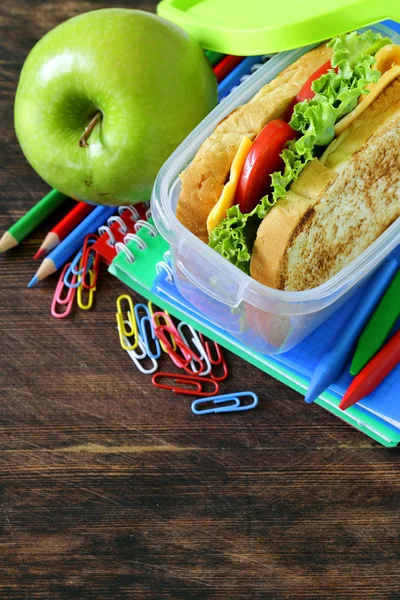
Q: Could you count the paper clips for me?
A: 14